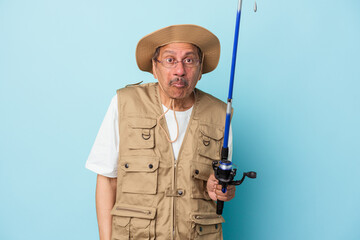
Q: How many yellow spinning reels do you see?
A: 0